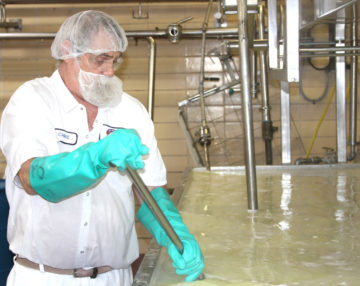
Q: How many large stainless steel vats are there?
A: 1